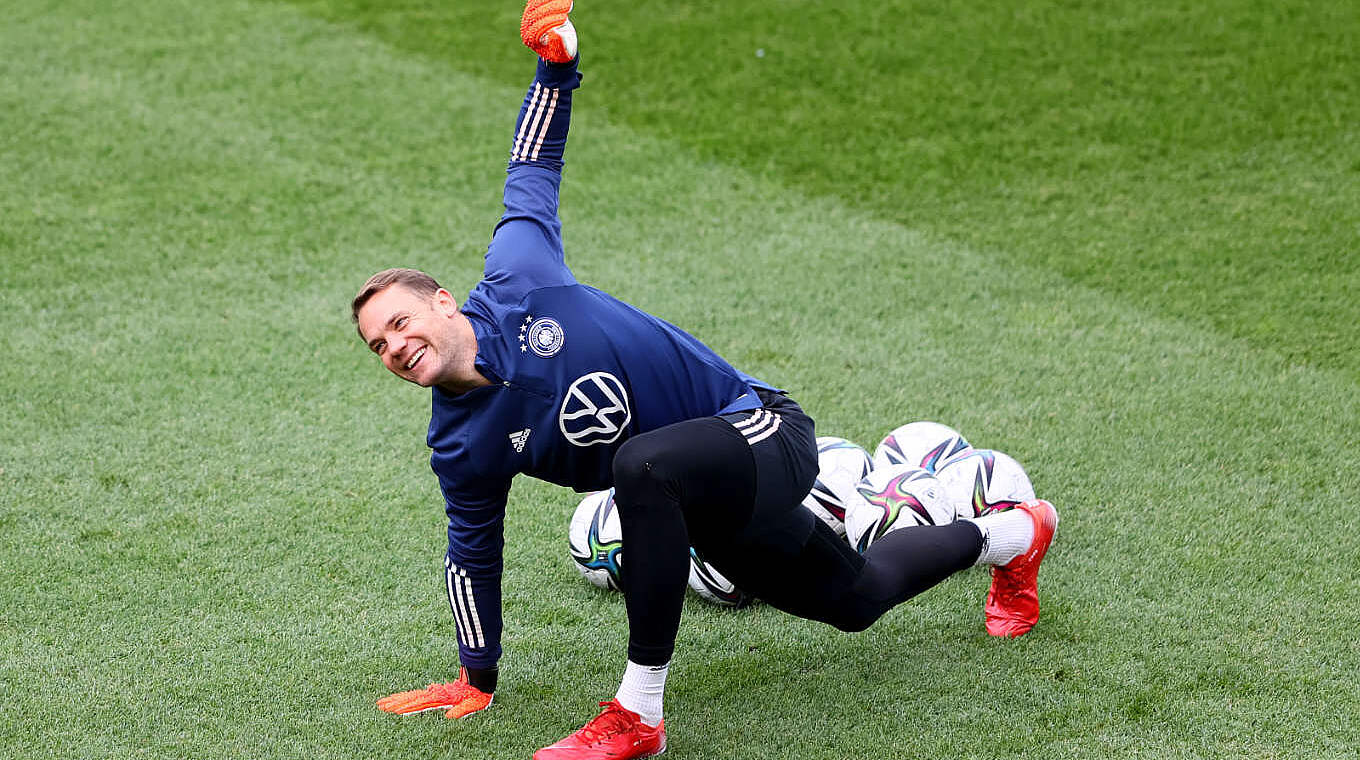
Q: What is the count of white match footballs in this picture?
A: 6